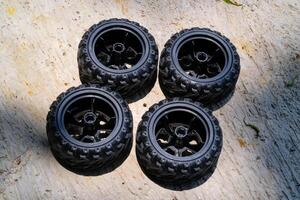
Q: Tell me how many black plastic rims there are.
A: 4